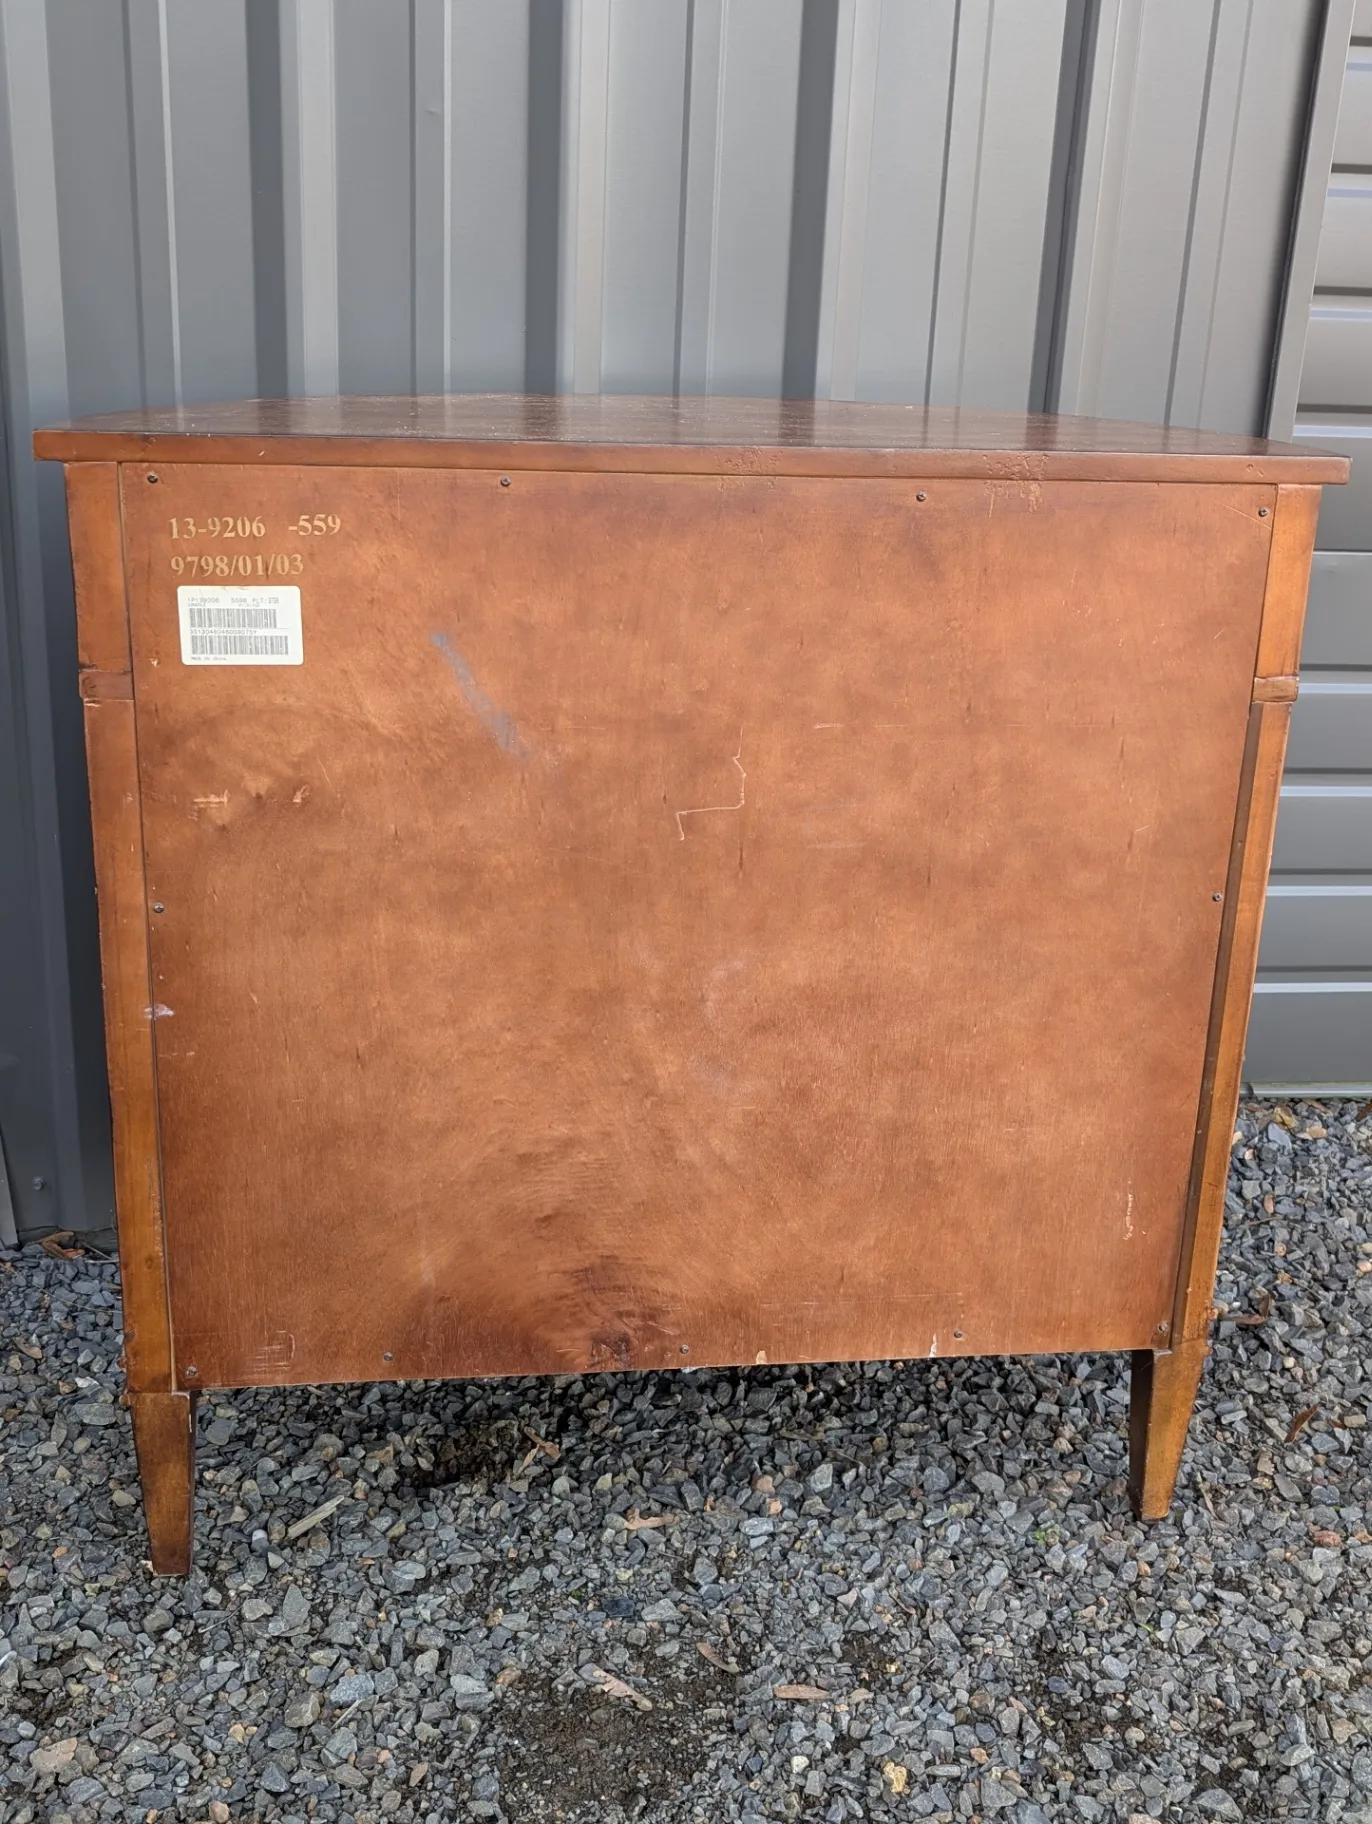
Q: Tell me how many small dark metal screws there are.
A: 11